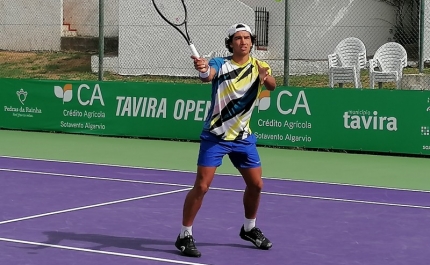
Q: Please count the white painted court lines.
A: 4